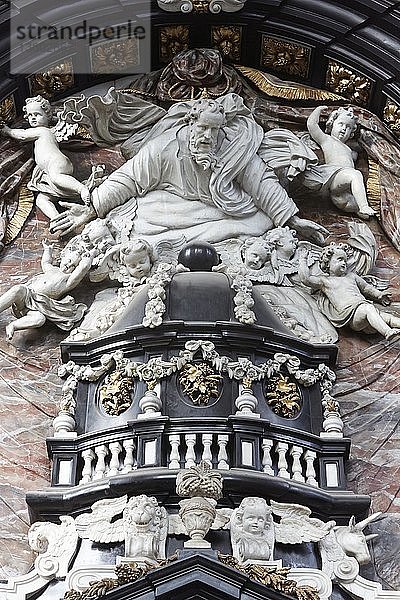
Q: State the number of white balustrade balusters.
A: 12